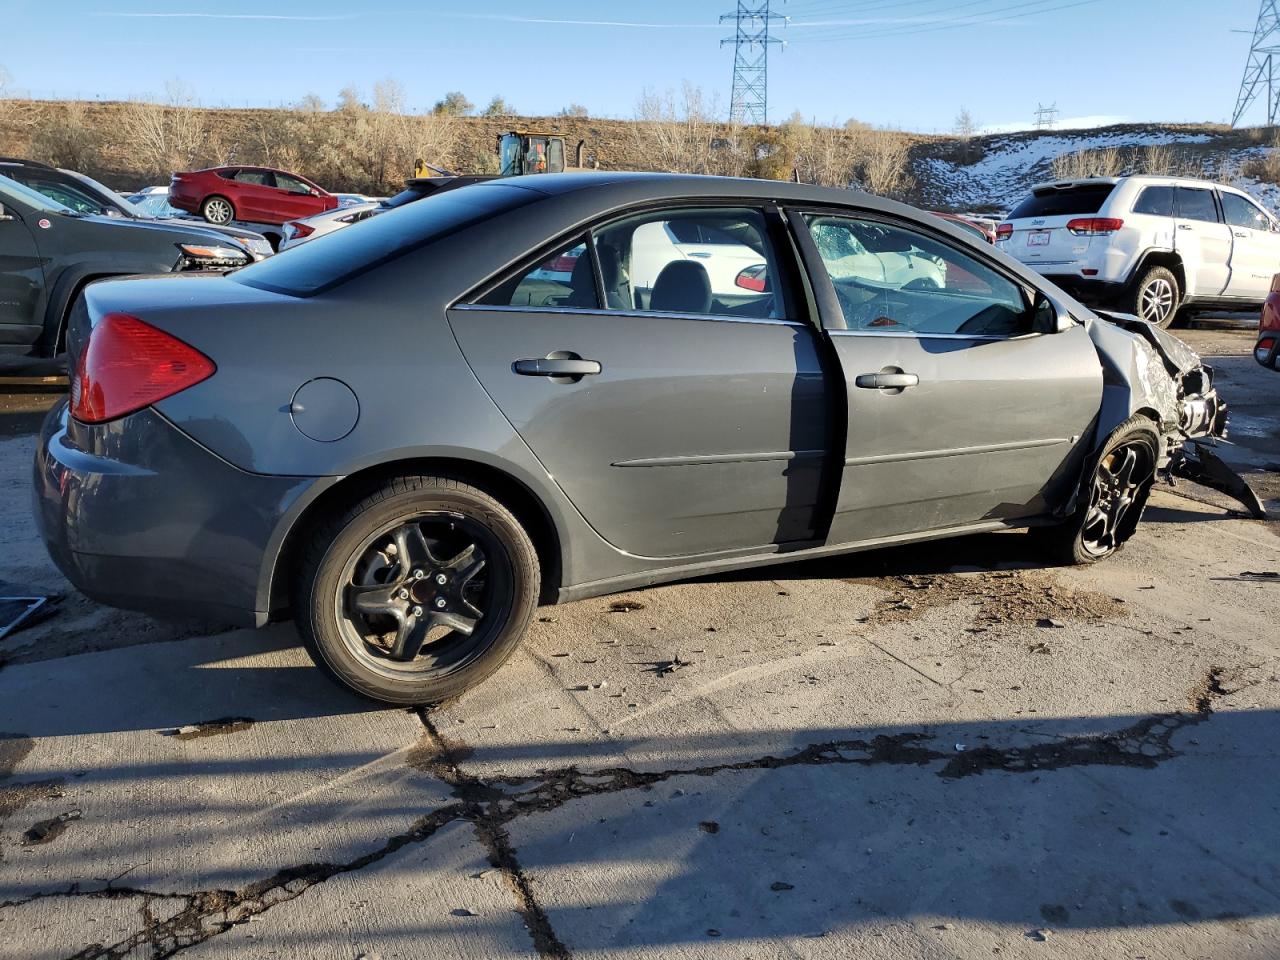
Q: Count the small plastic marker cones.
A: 0